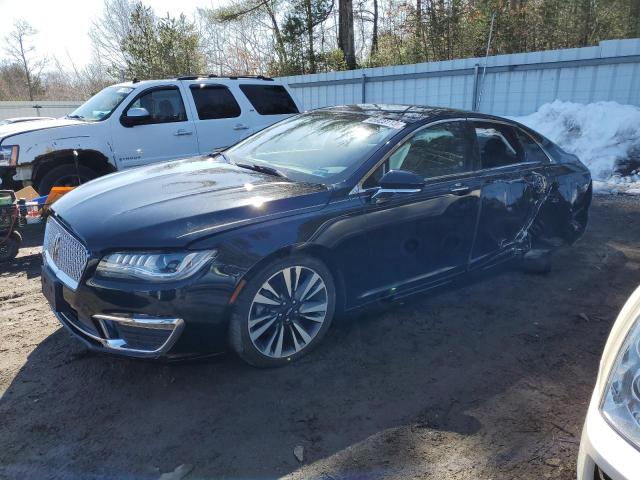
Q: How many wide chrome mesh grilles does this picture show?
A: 1